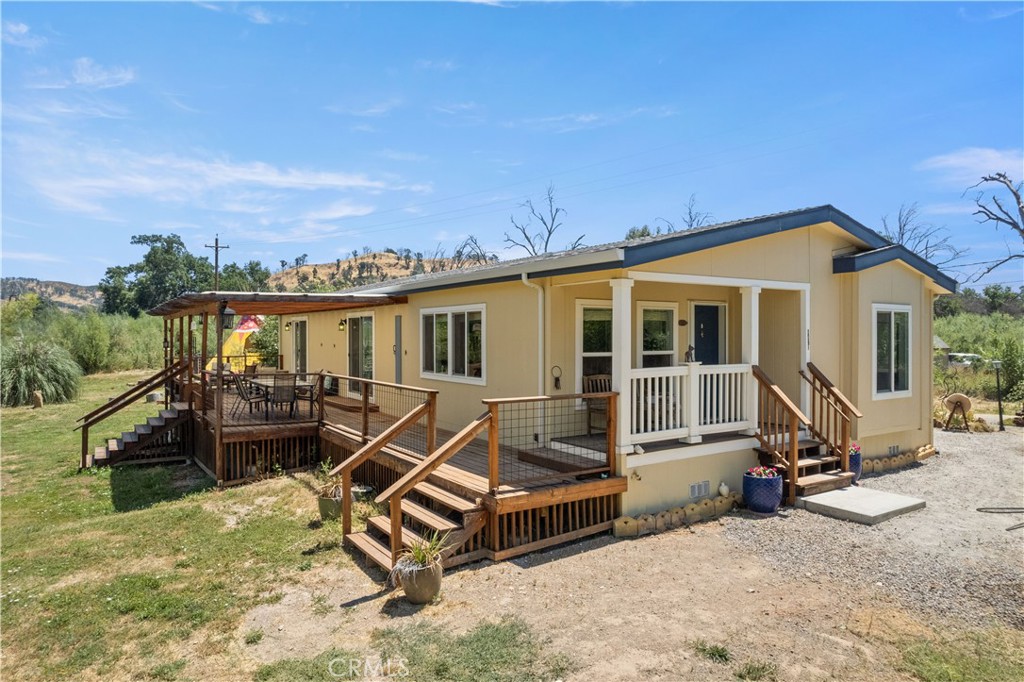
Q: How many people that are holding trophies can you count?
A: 0